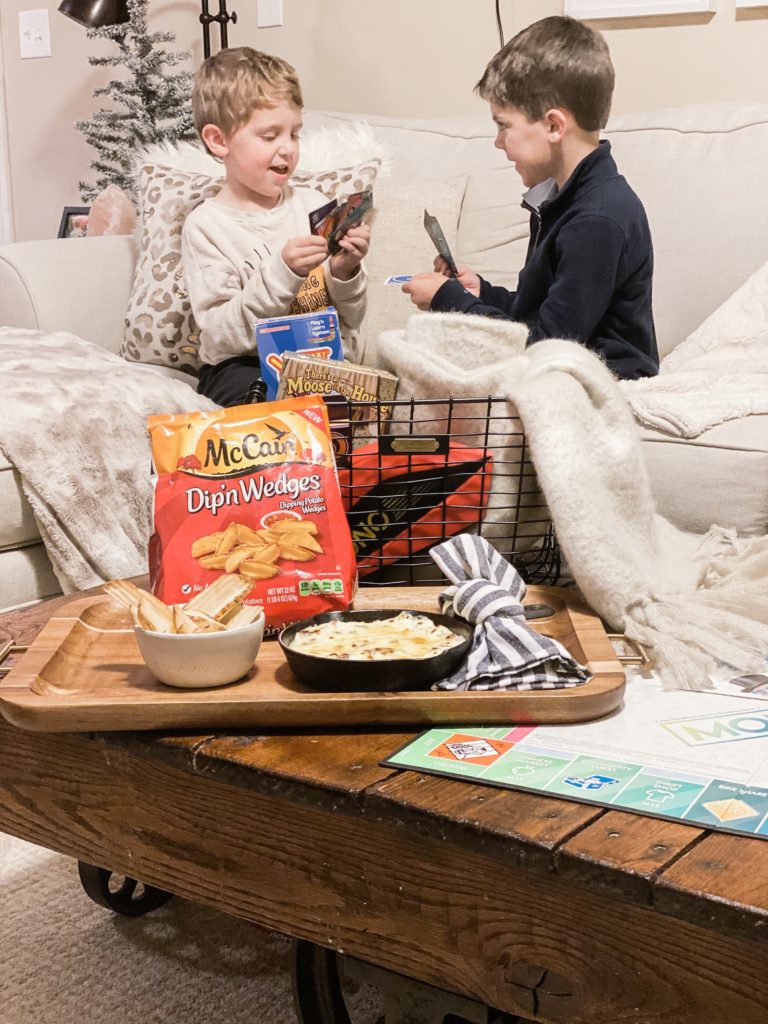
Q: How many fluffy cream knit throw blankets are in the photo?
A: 1